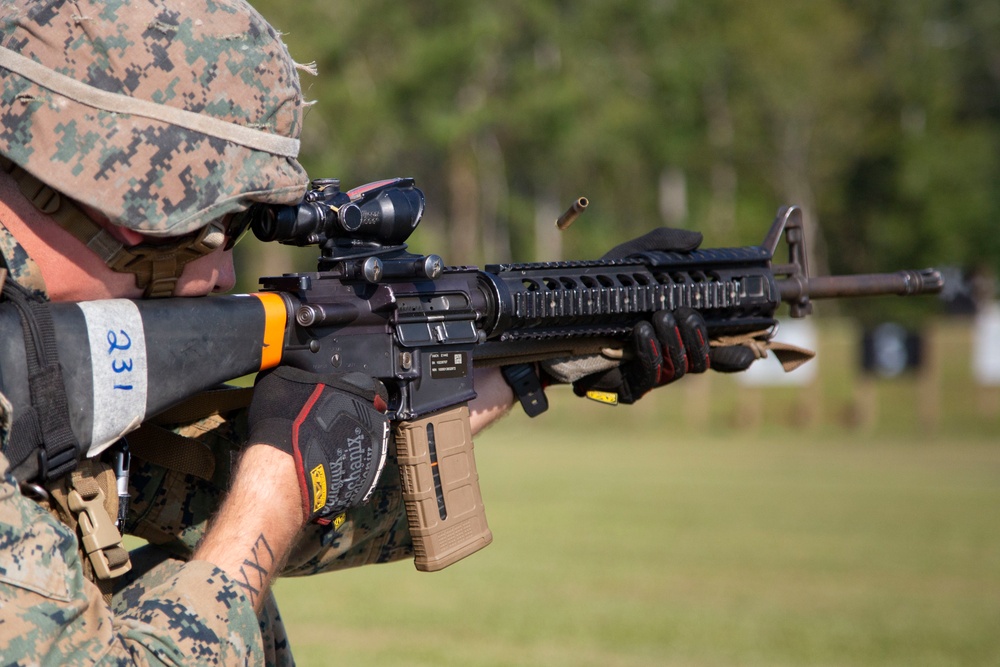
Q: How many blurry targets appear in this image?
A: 3